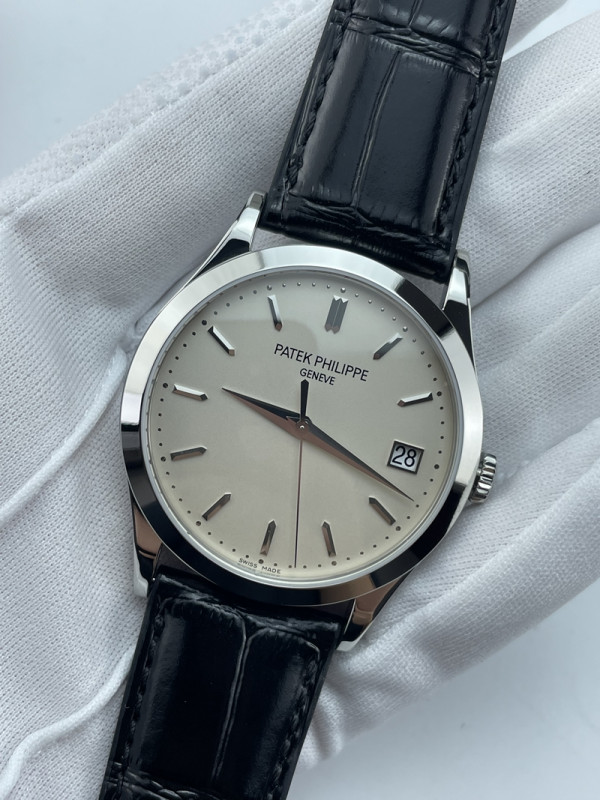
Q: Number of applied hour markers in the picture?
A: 11